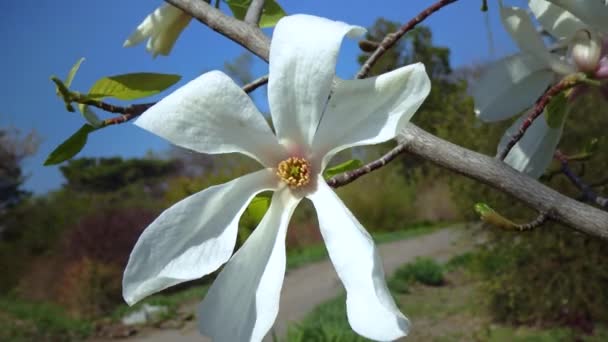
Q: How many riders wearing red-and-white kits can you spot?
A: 0